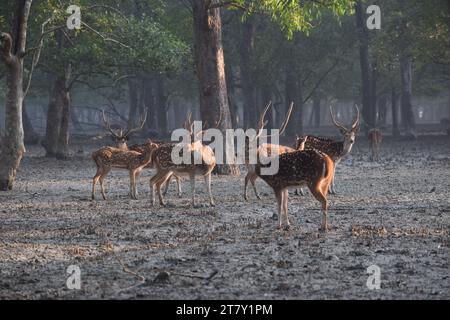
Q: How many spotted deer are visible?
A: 7